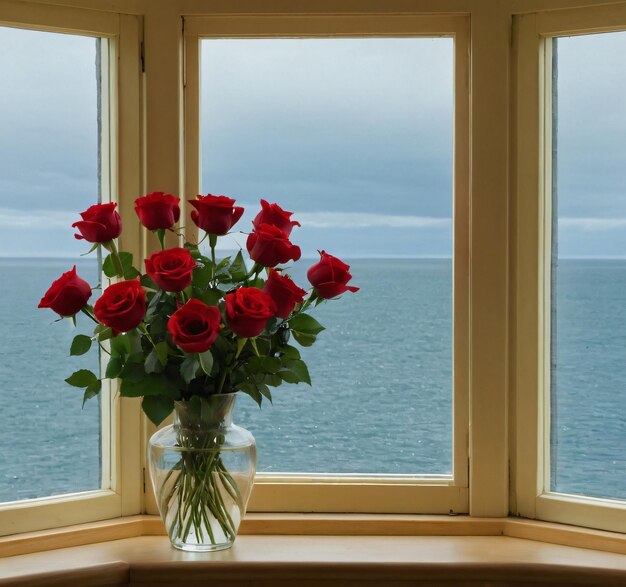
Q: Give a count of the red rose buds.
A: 12